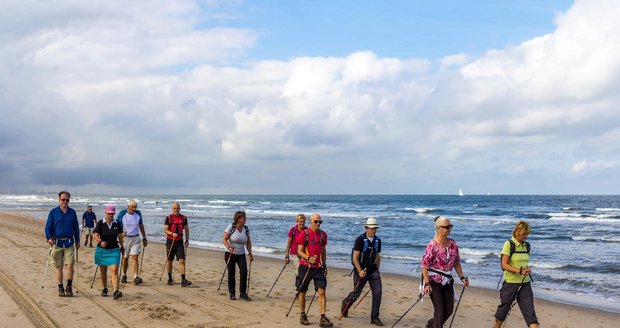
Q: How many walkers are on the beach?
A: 11